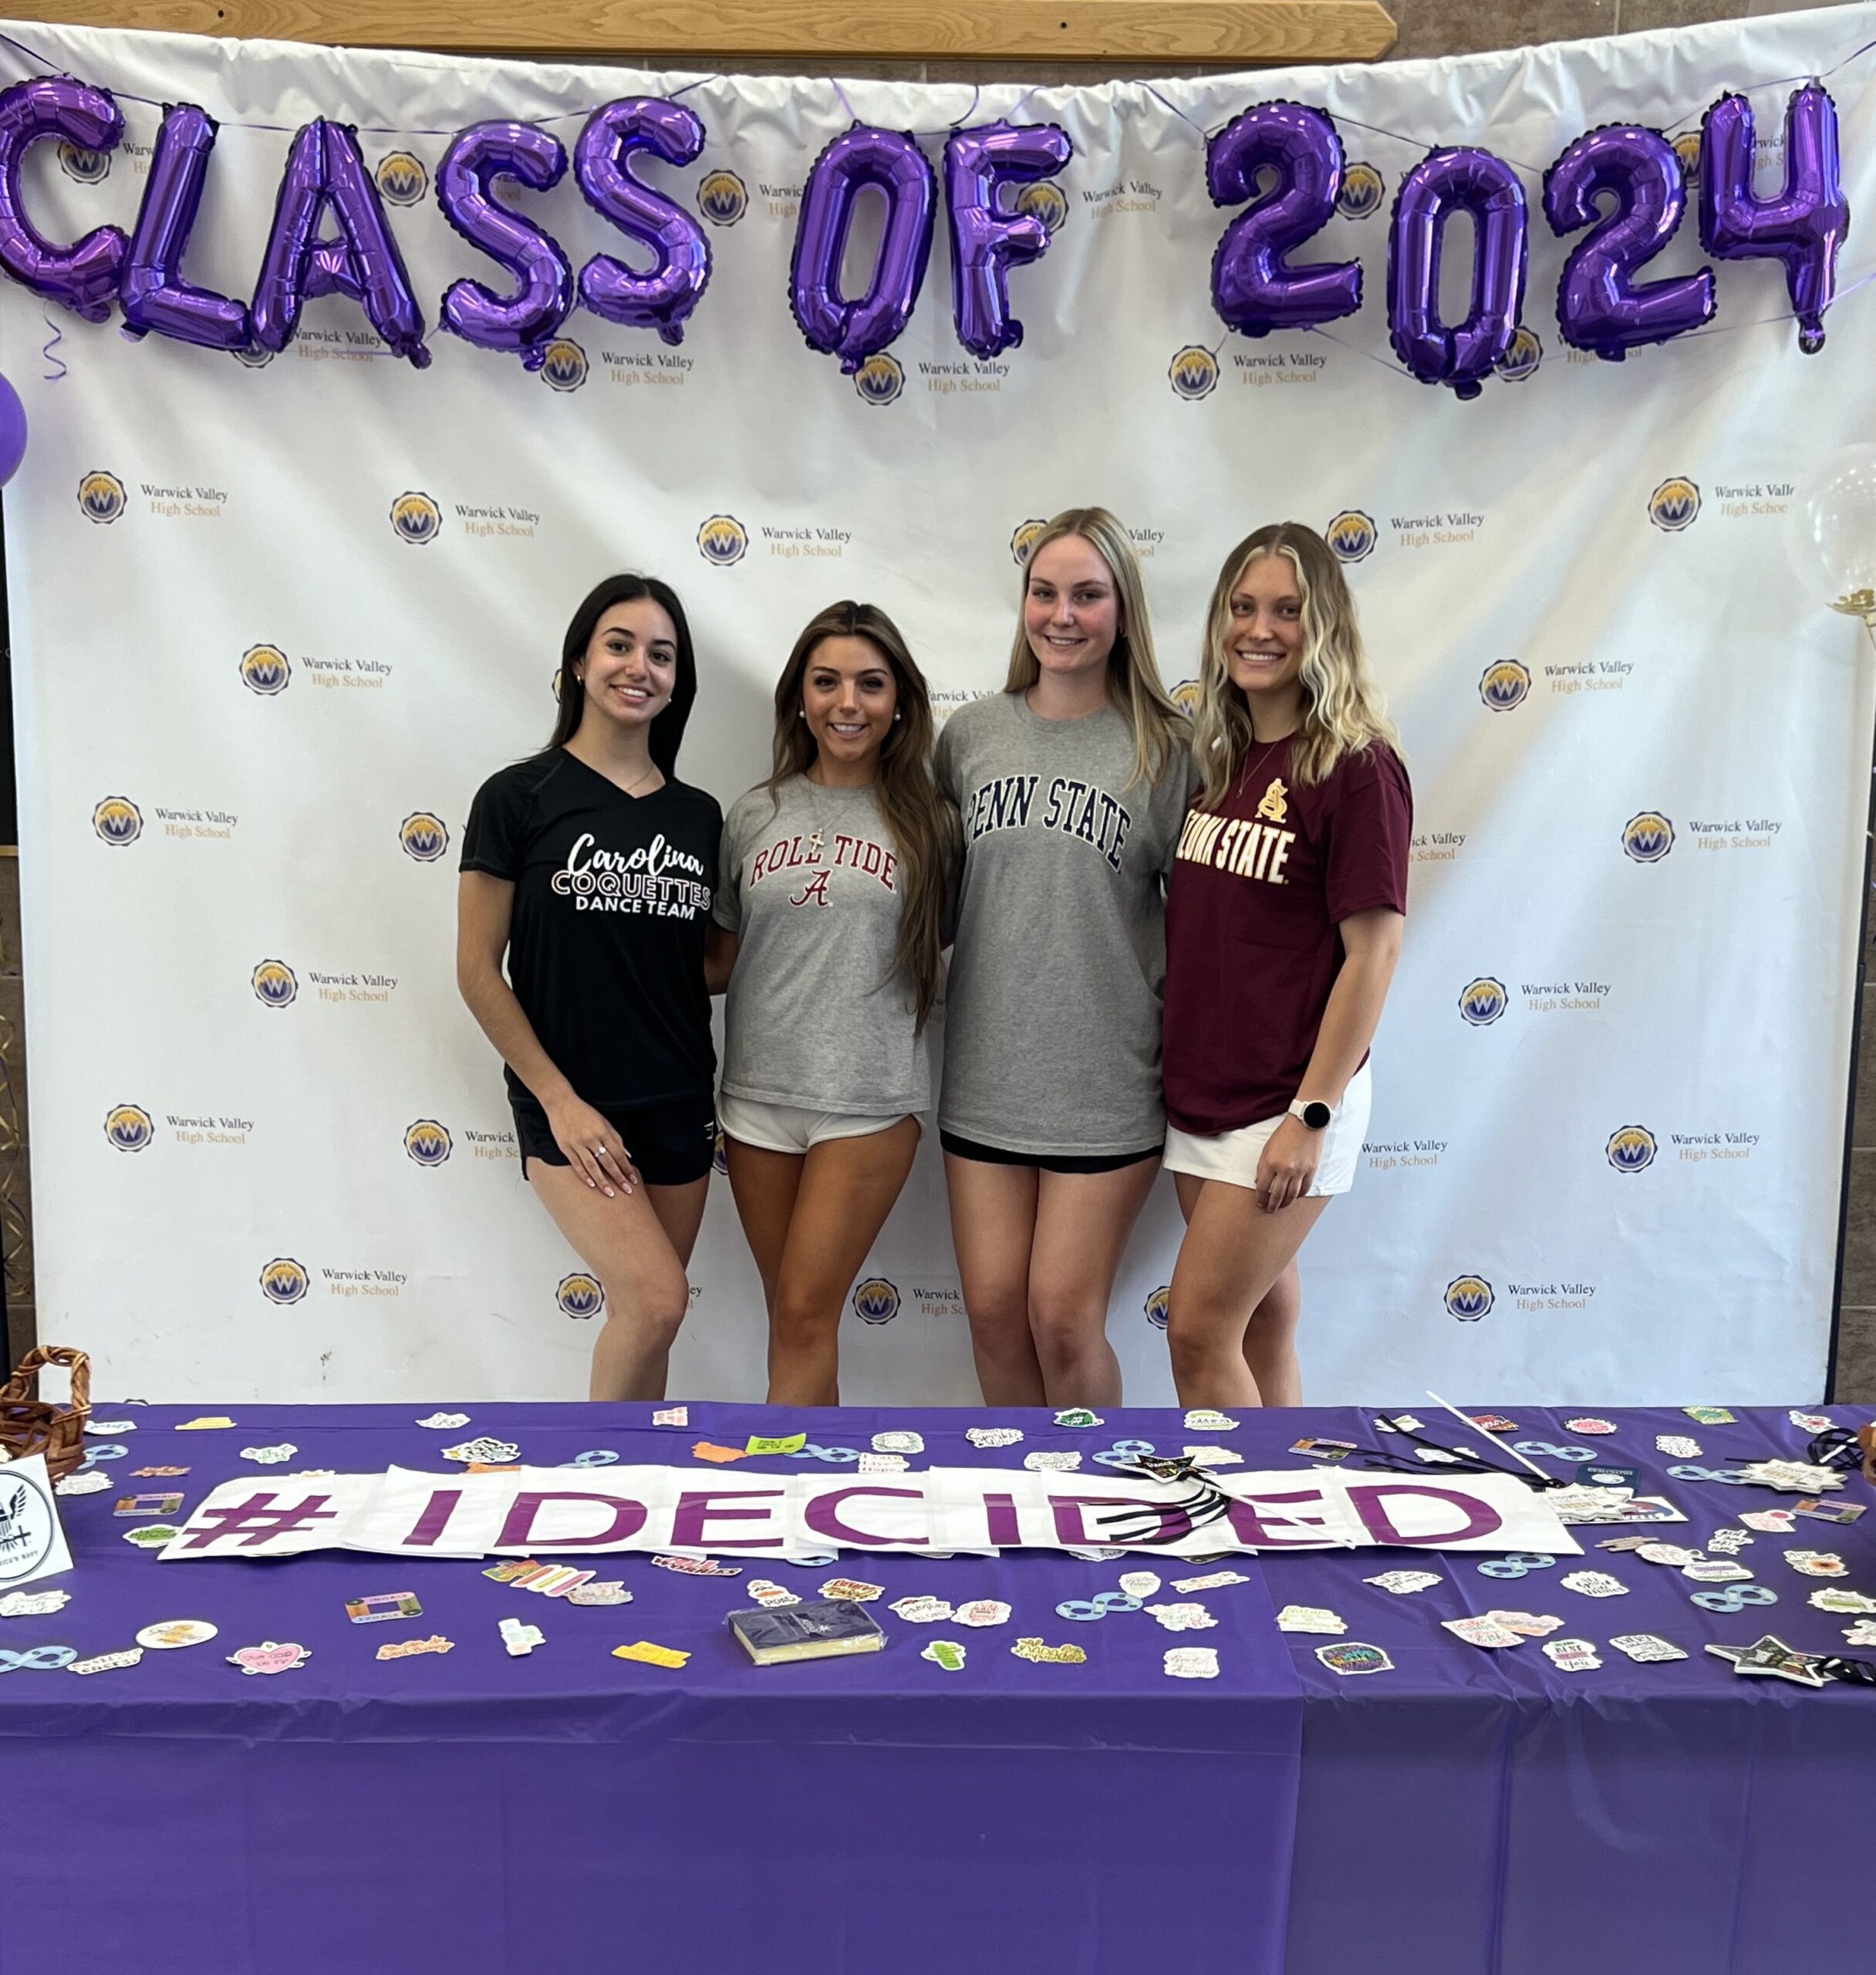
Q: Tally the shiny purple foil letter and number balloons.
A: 11